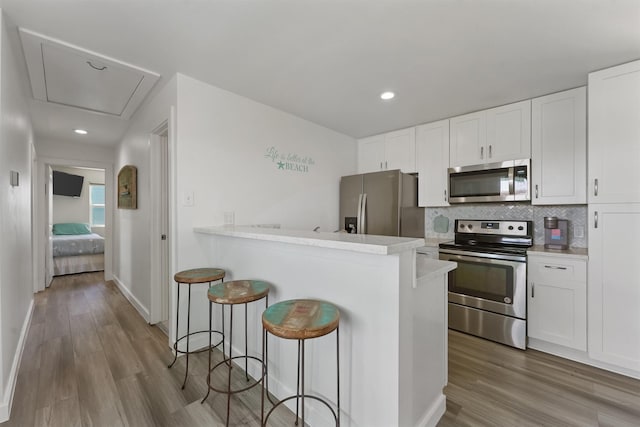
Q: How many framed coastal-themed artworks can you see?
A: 1